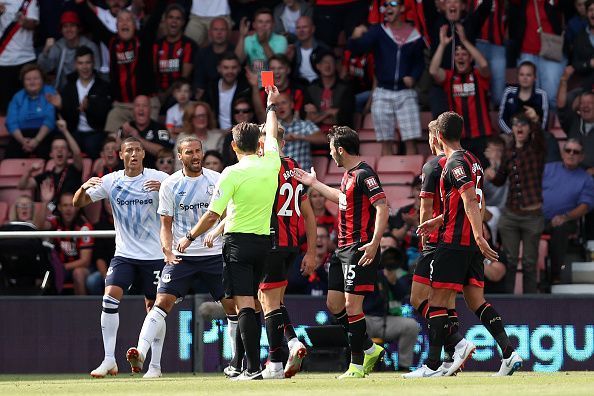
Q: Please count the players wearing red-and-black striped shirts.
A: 4